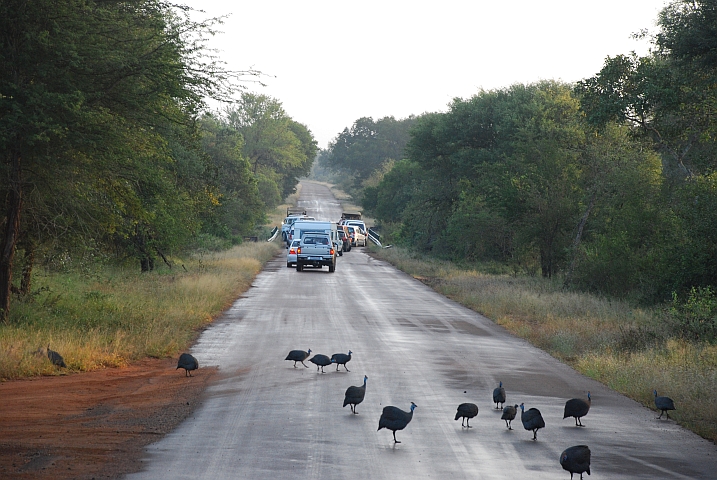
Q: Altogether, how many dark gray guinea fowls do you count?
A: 14